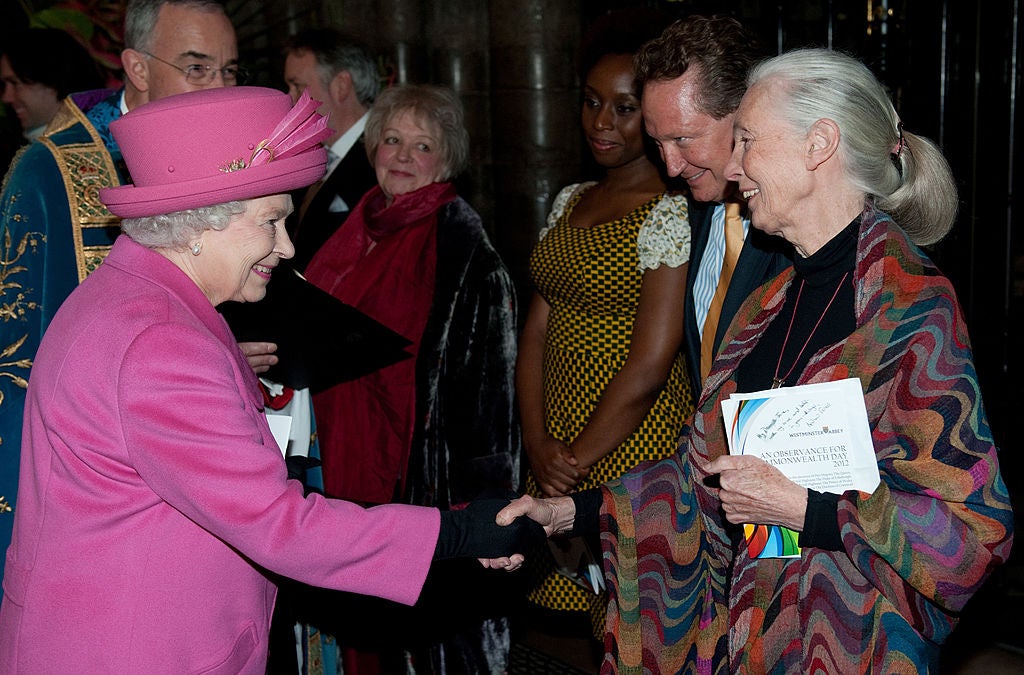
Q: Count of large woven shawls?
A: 1